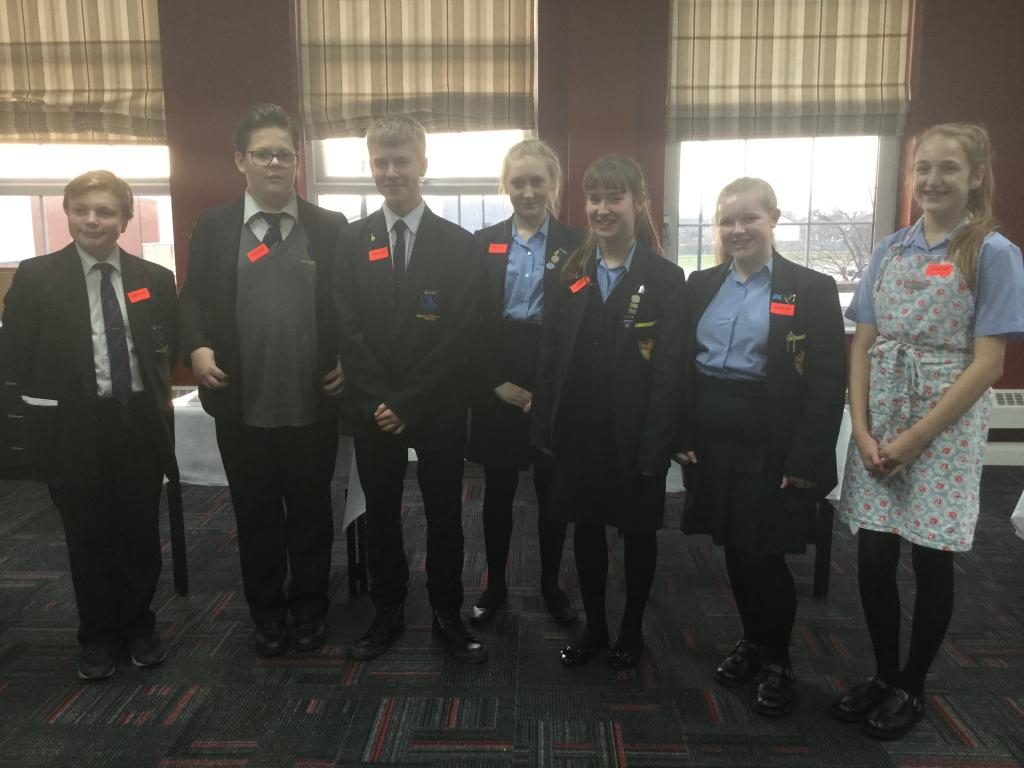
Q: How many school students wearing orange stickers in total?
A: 7